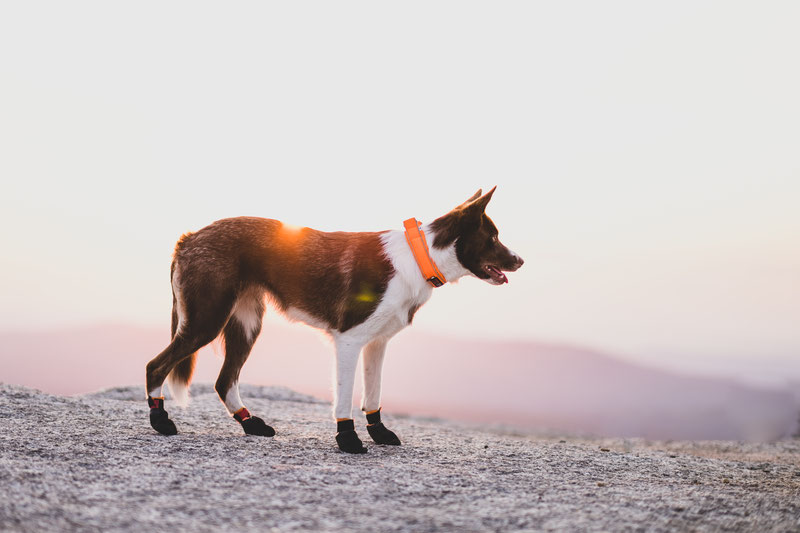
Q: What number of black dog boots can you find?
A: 4